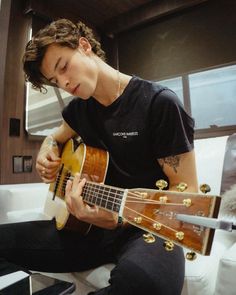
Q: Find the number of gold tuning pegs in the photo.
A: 6